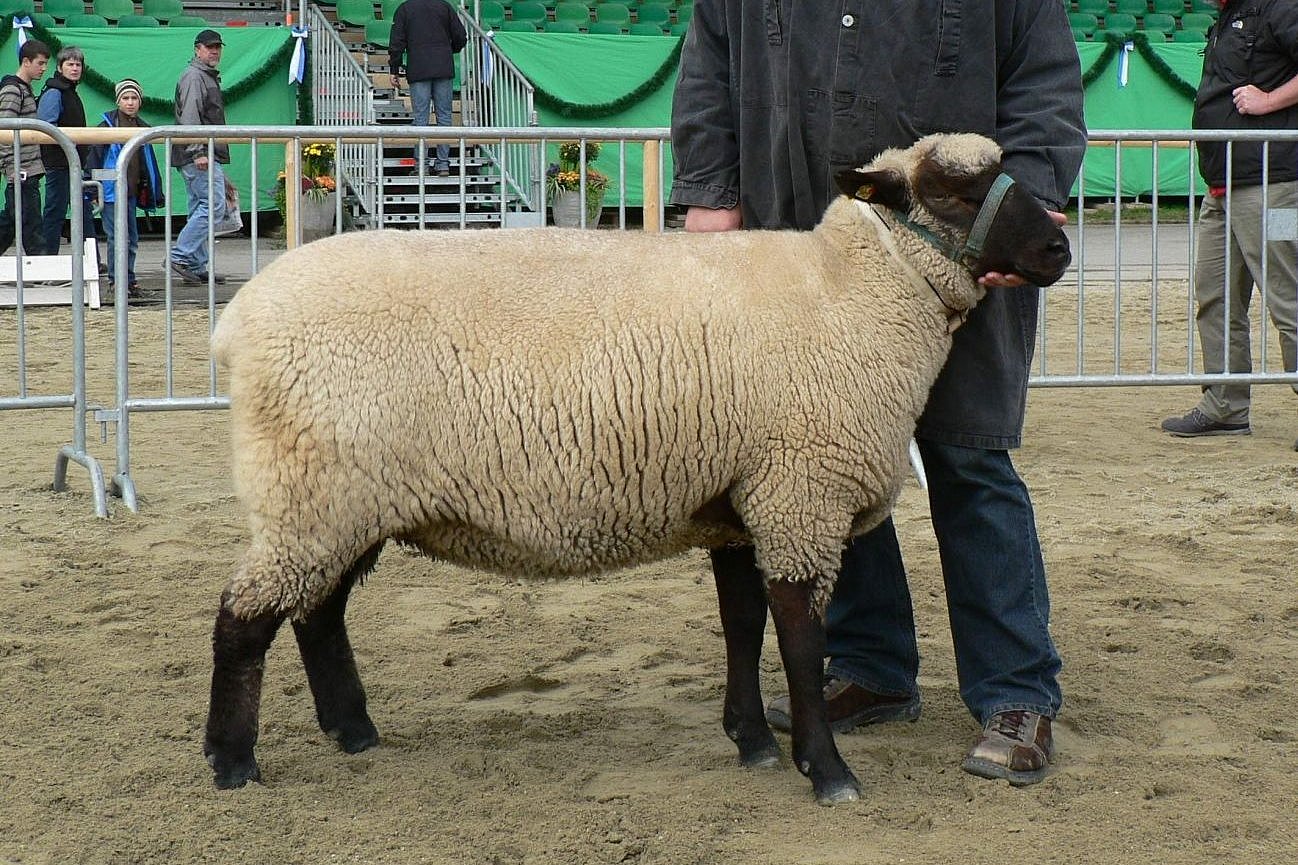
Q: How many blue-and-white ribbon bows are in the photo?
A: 4